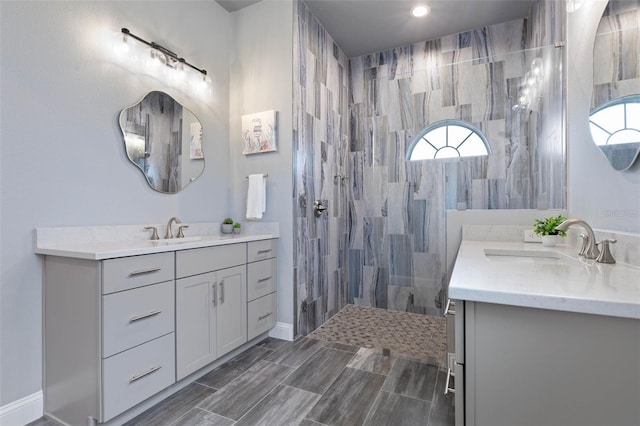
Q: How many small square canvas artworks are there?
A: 1